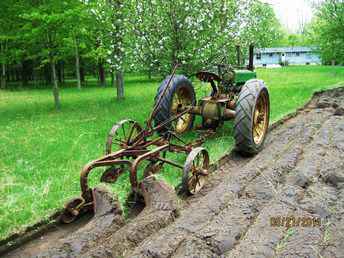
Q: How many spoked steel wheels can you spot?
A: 2